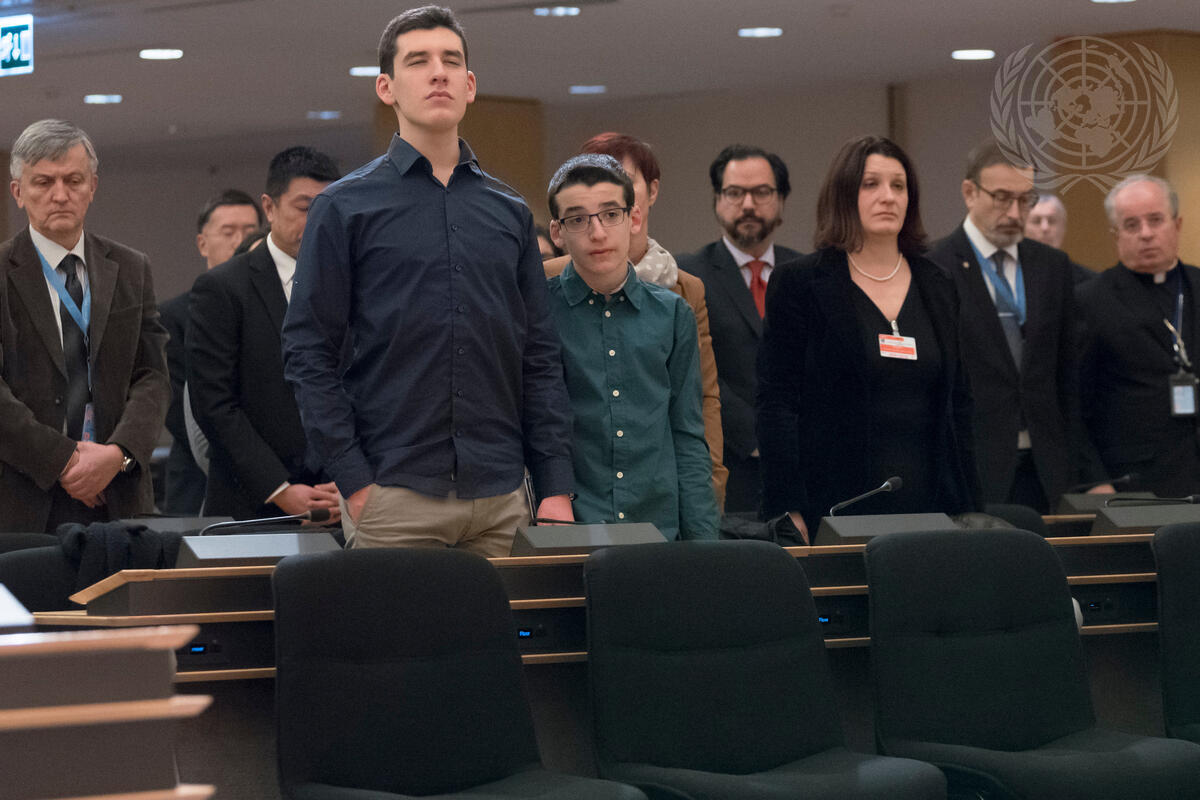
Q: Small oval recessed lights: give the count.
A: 9